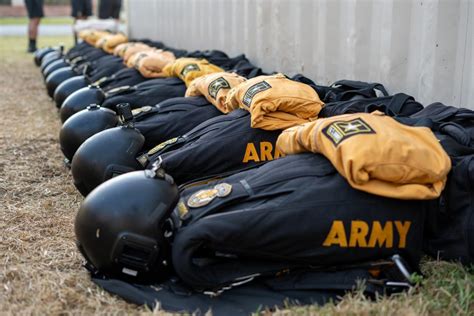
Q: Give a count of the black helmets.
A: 9